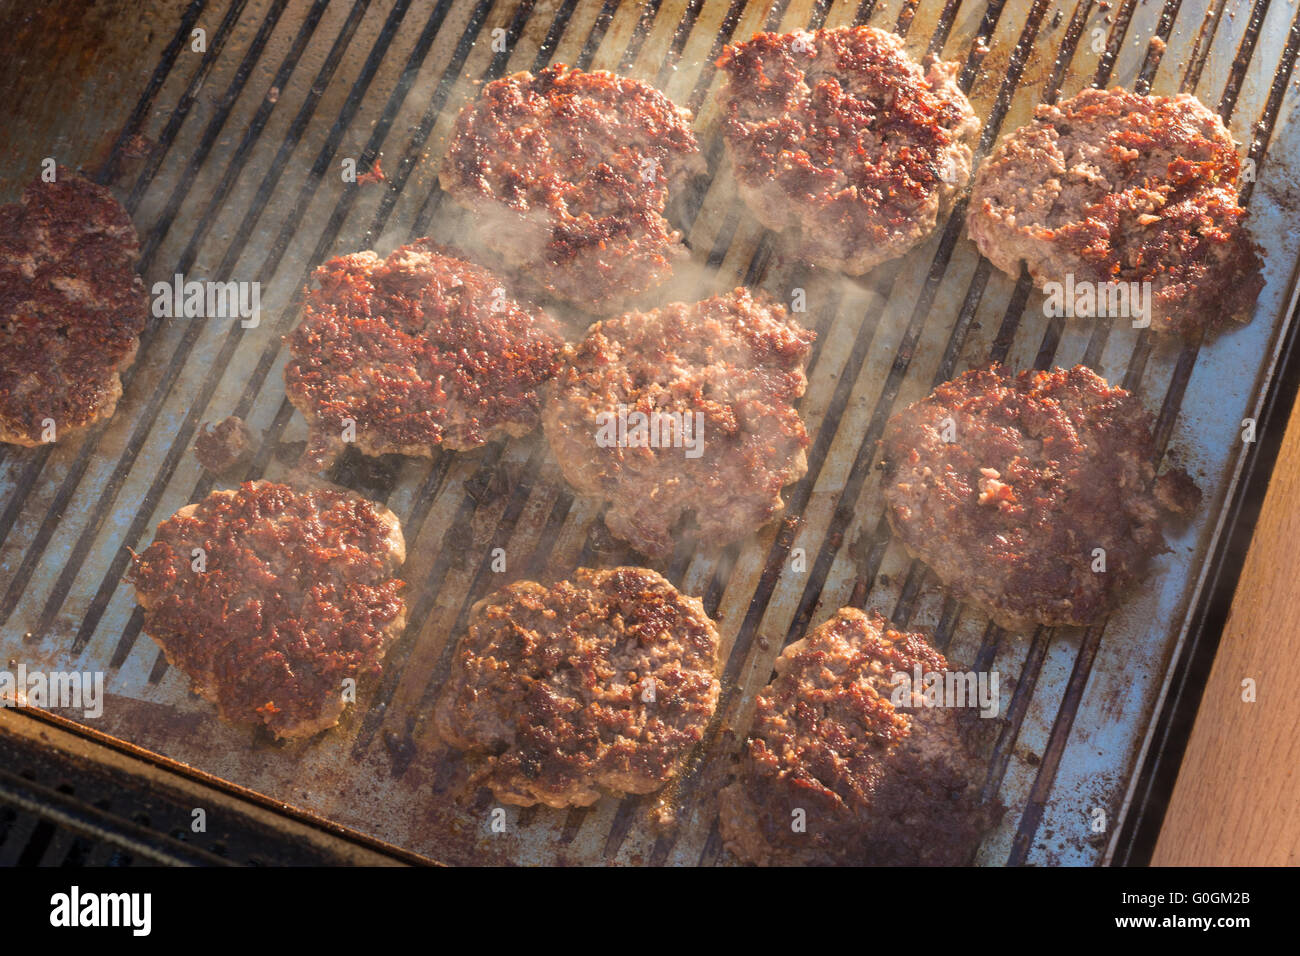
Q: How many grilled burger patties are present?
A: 10